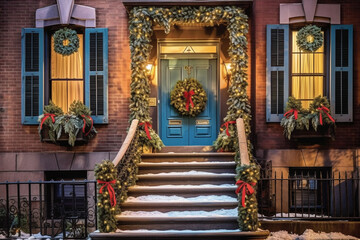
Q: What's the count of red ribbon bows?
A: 9